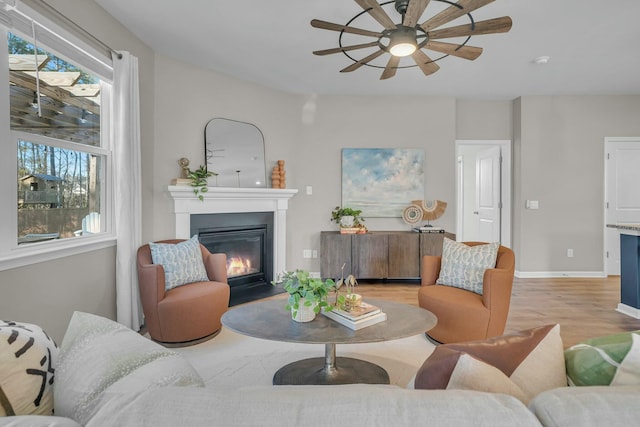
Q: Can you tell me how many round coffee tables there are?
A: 1